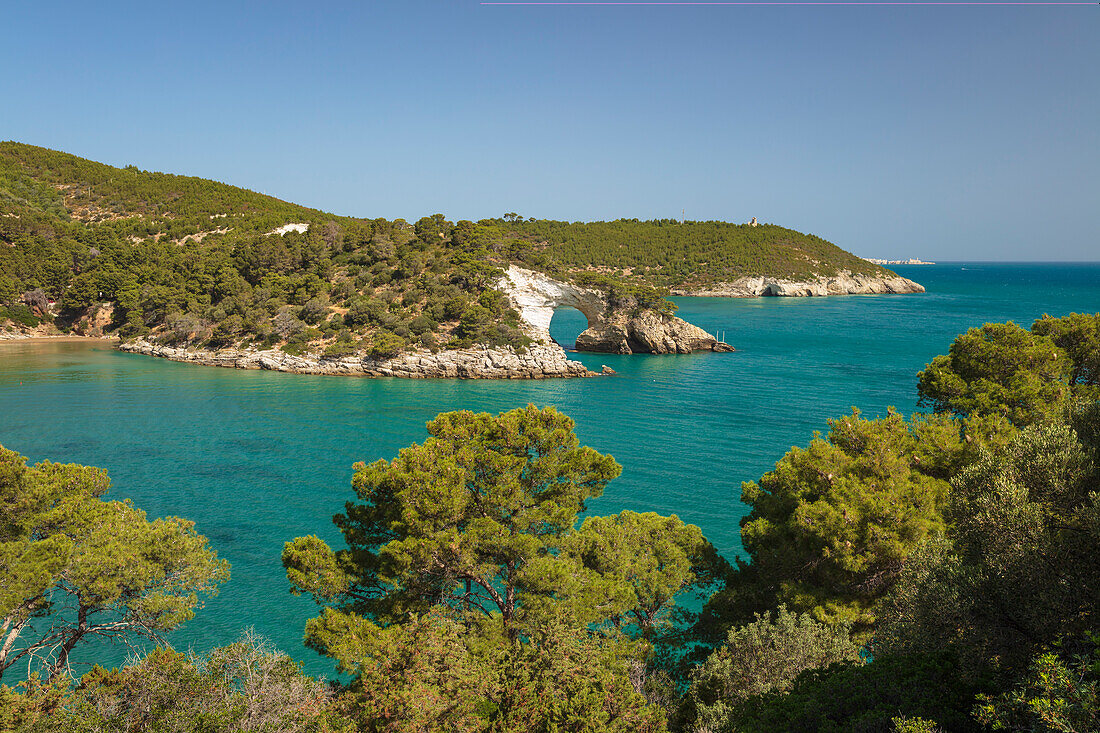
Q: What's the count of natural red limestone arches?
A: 0